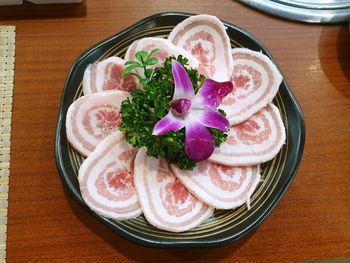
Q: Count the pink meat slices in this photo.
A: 9